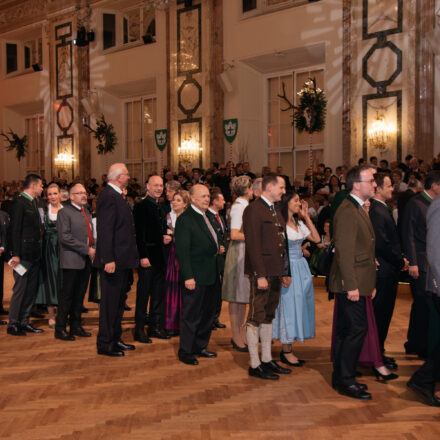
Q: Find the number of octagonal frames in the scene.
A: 3